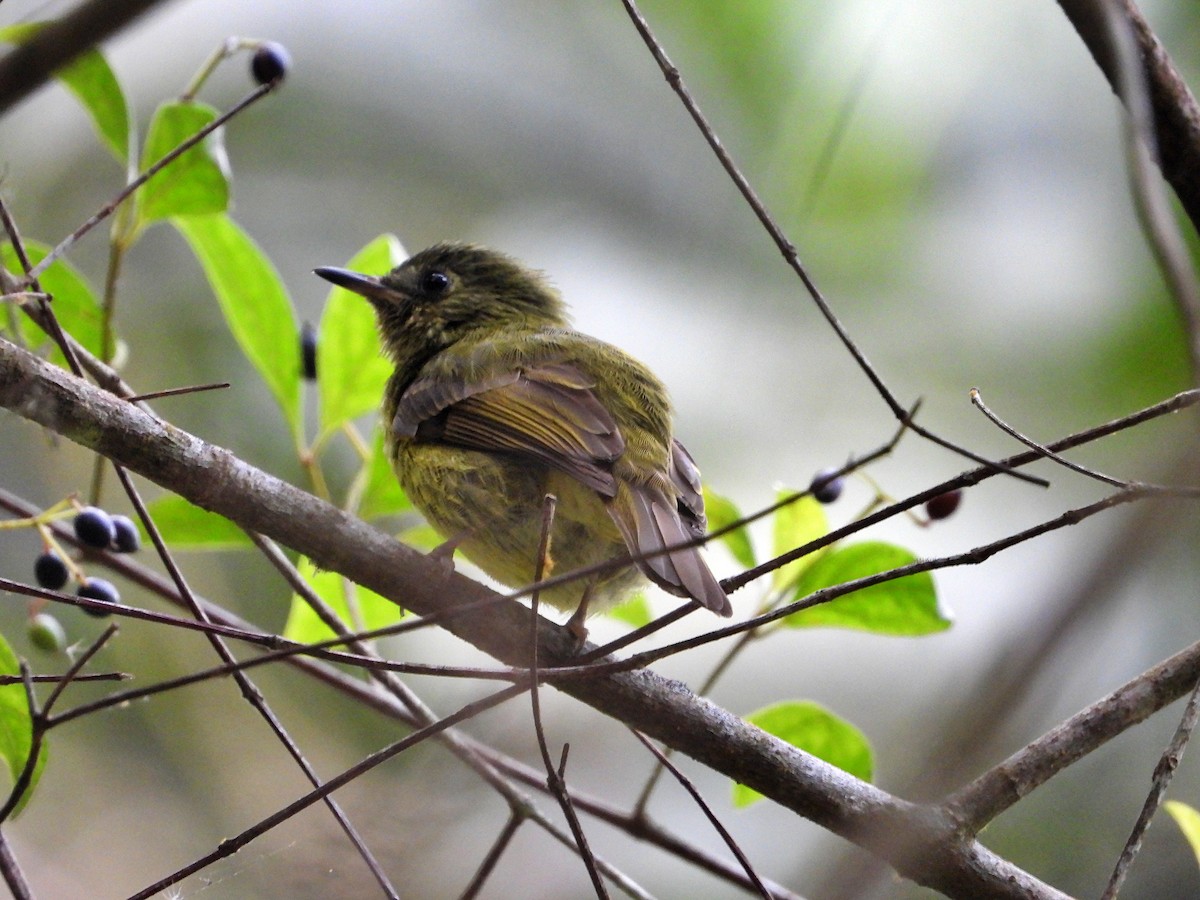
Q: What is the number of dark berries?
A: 8